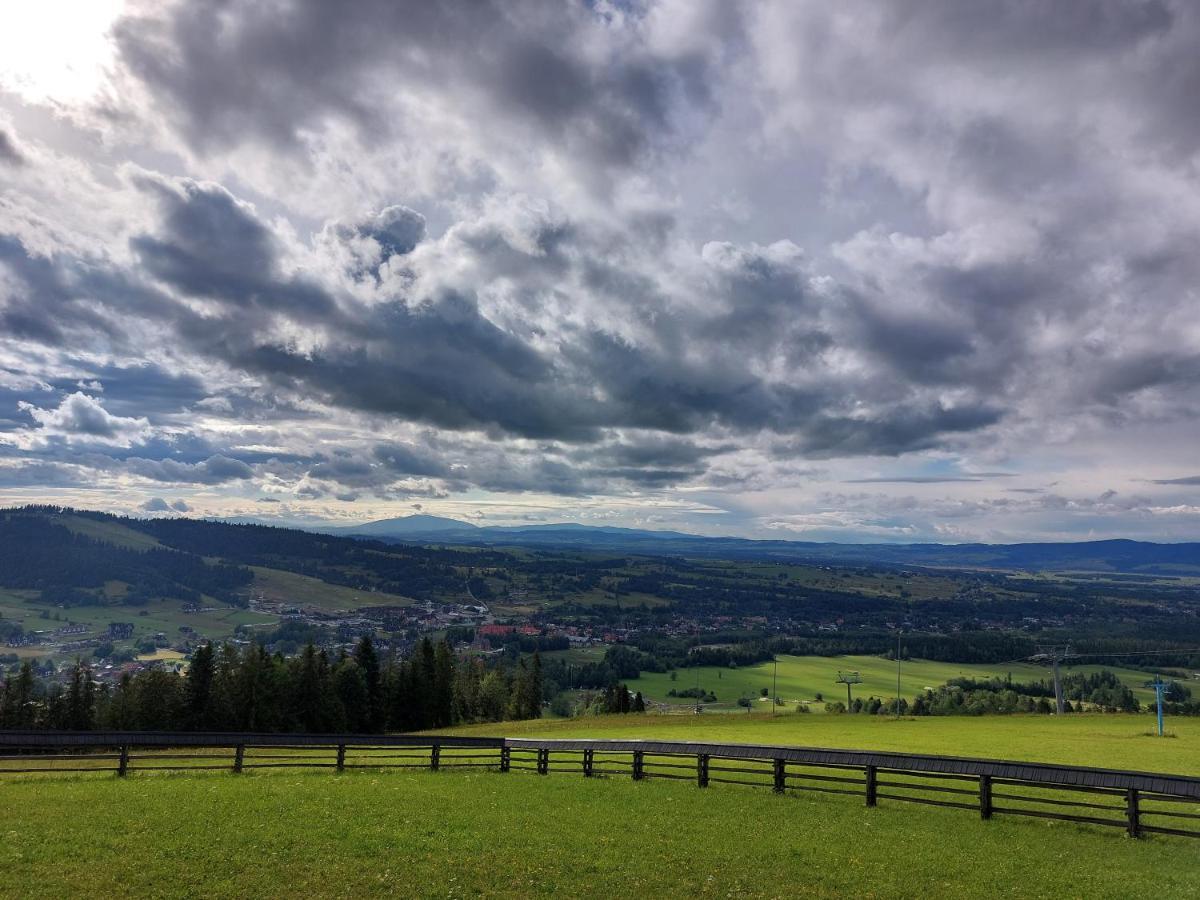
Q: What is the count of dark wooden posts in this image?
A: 13